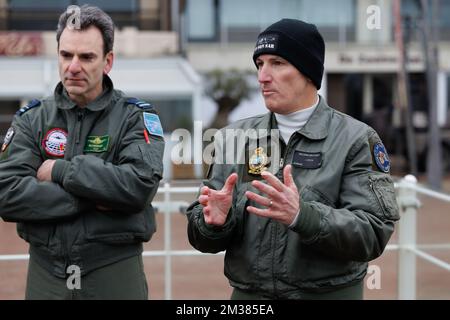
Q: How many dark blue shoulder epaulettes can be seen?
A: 2